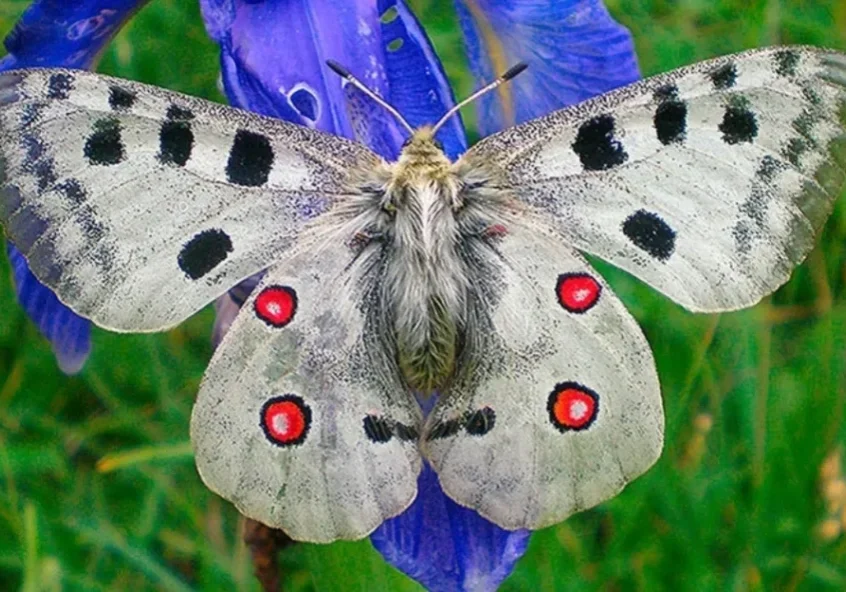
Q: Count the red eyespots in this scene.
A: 4